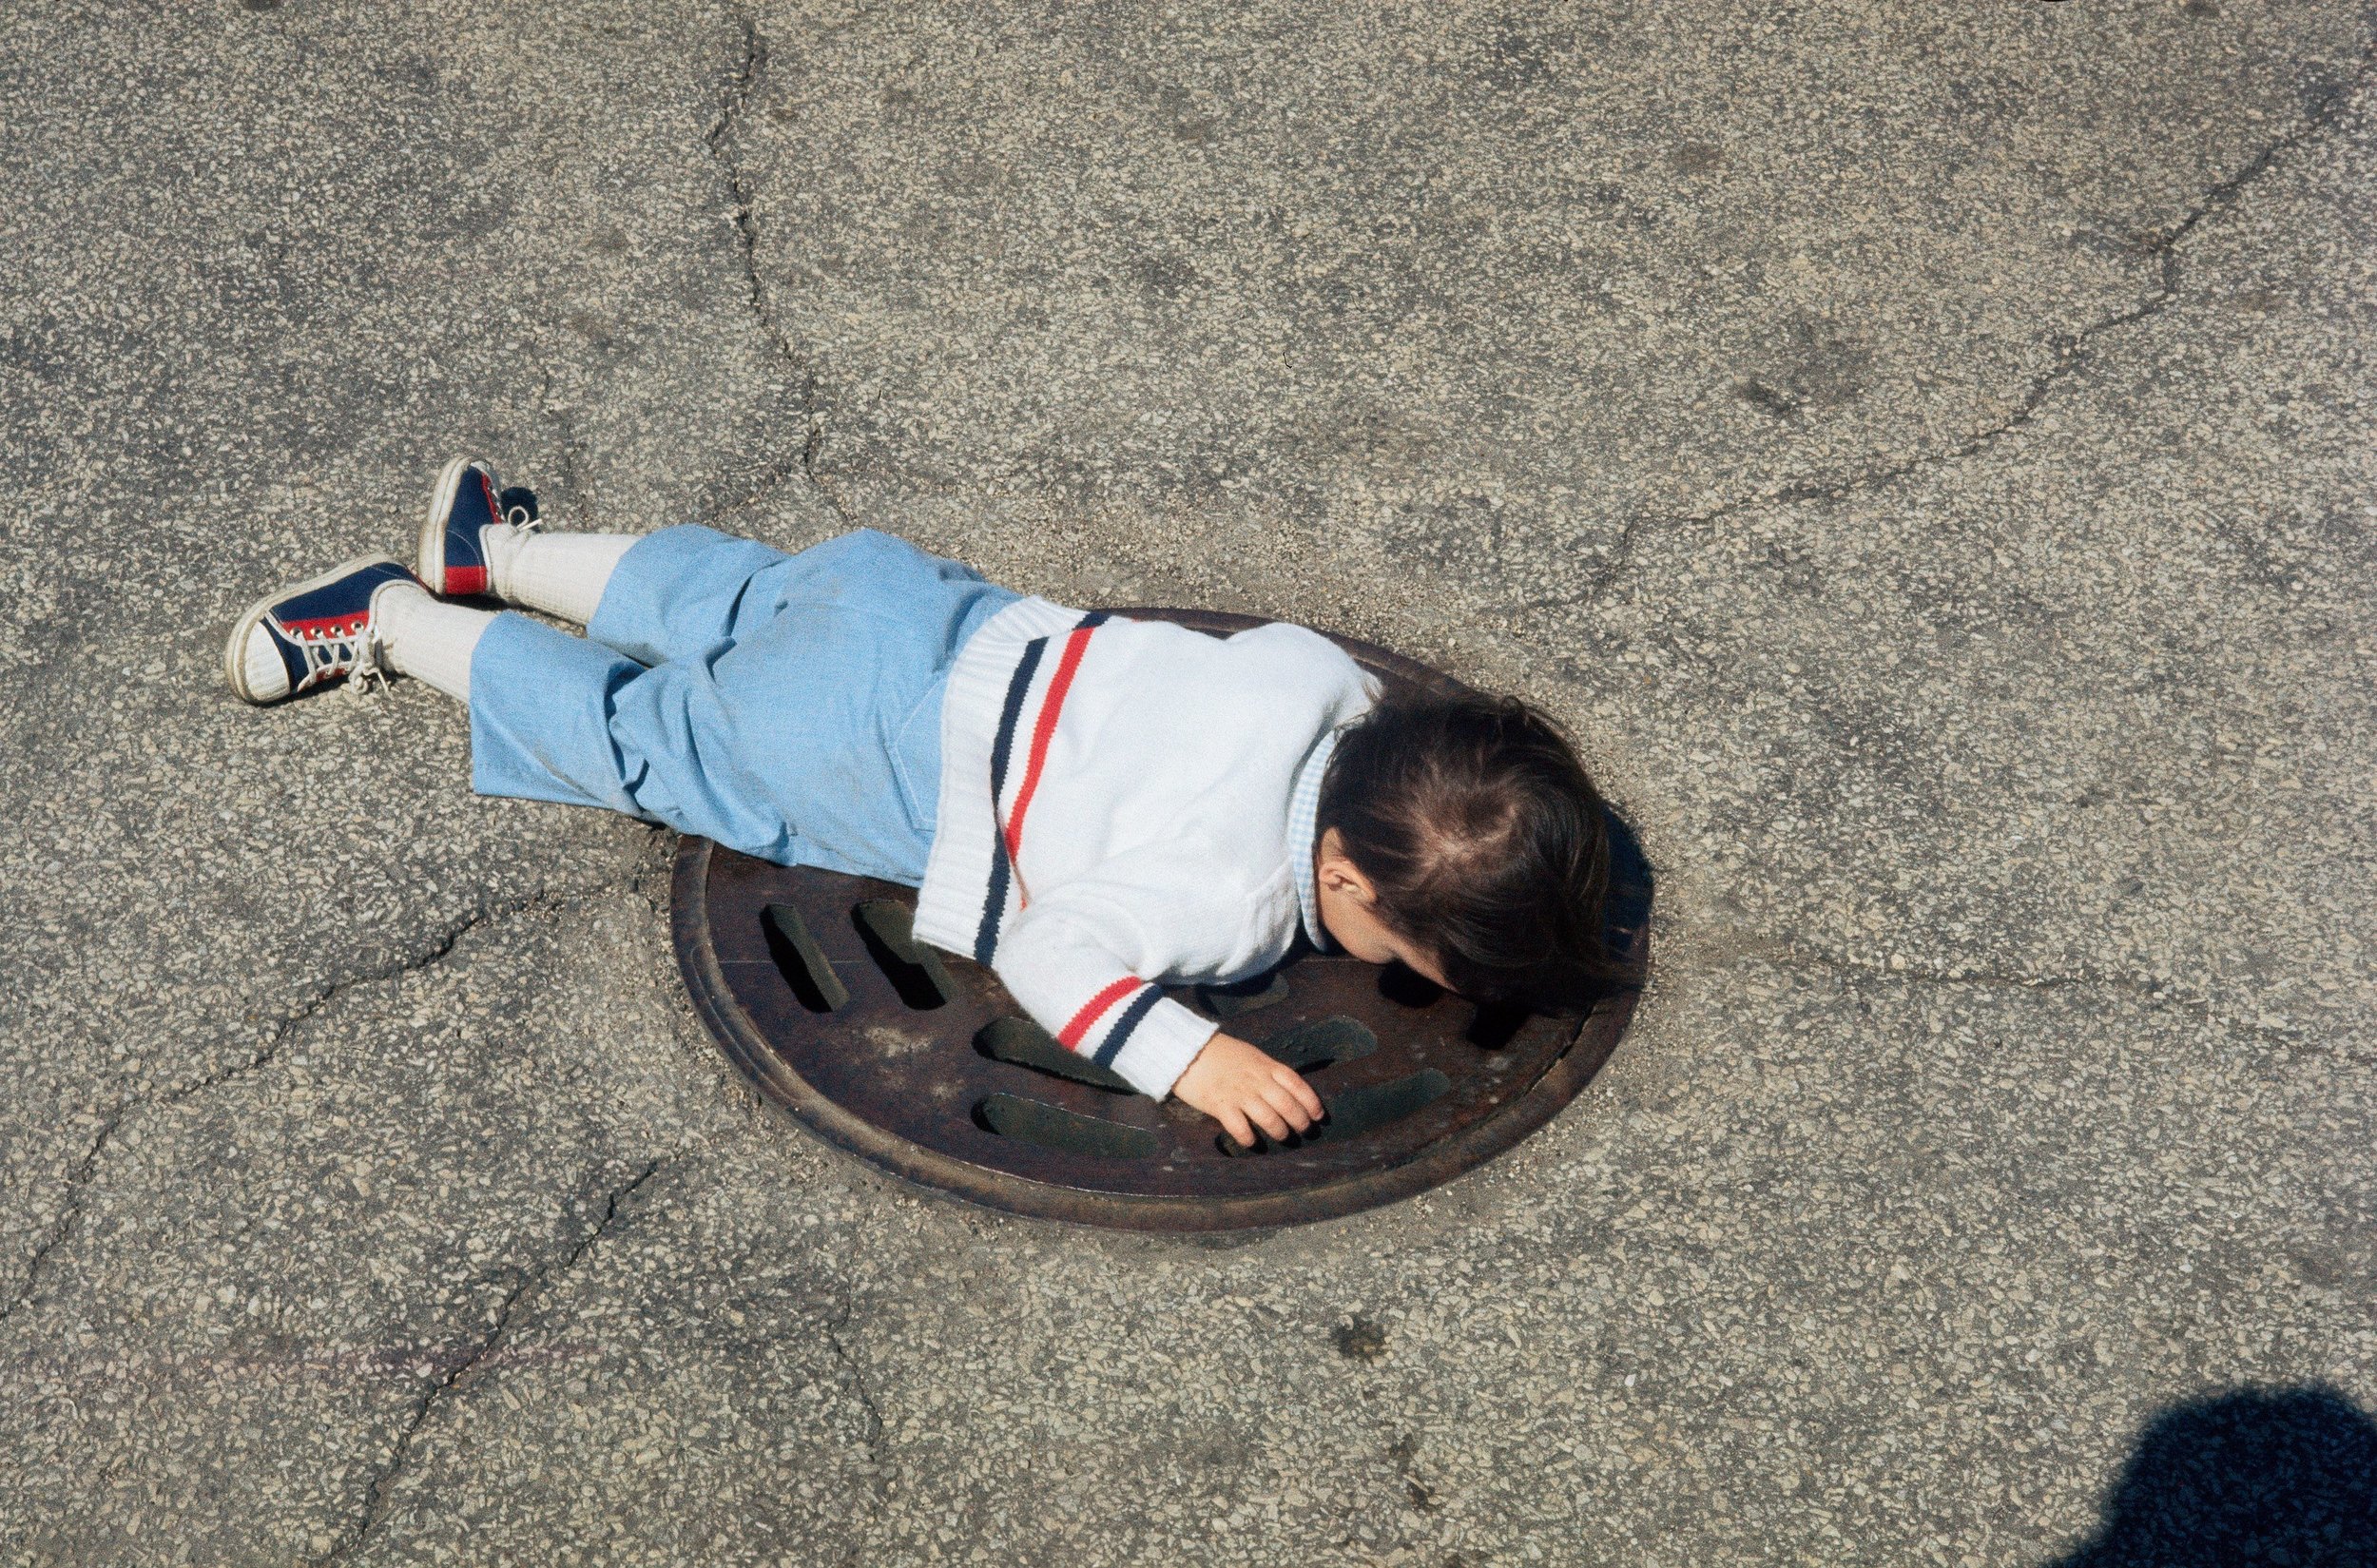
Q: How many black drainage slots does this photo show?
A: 9